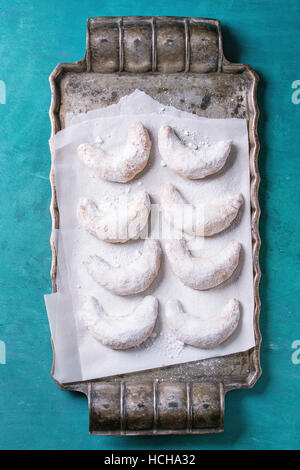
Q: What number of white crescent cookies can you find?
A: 8